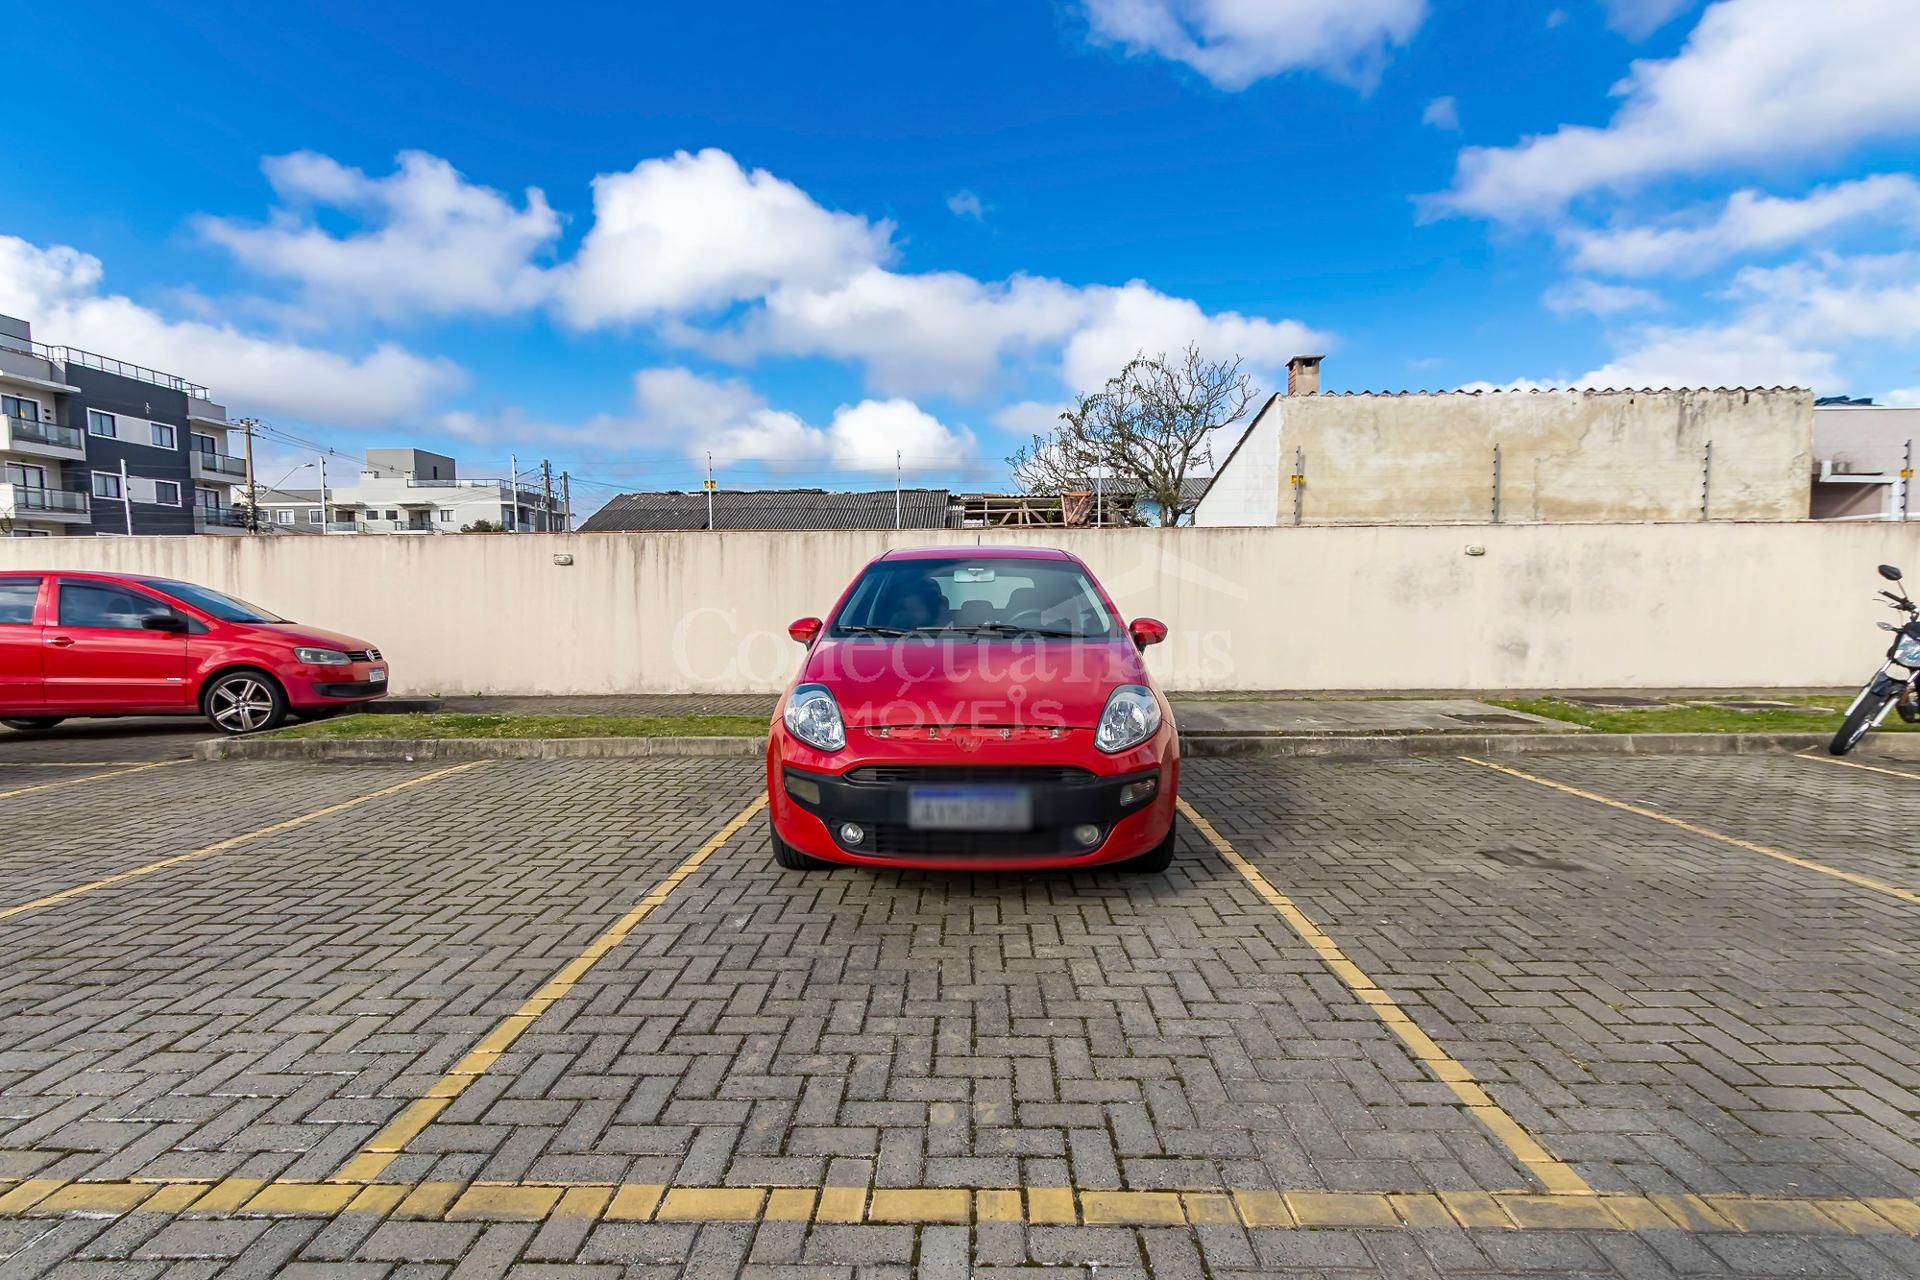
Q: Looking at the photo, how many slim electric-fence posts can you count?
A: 10